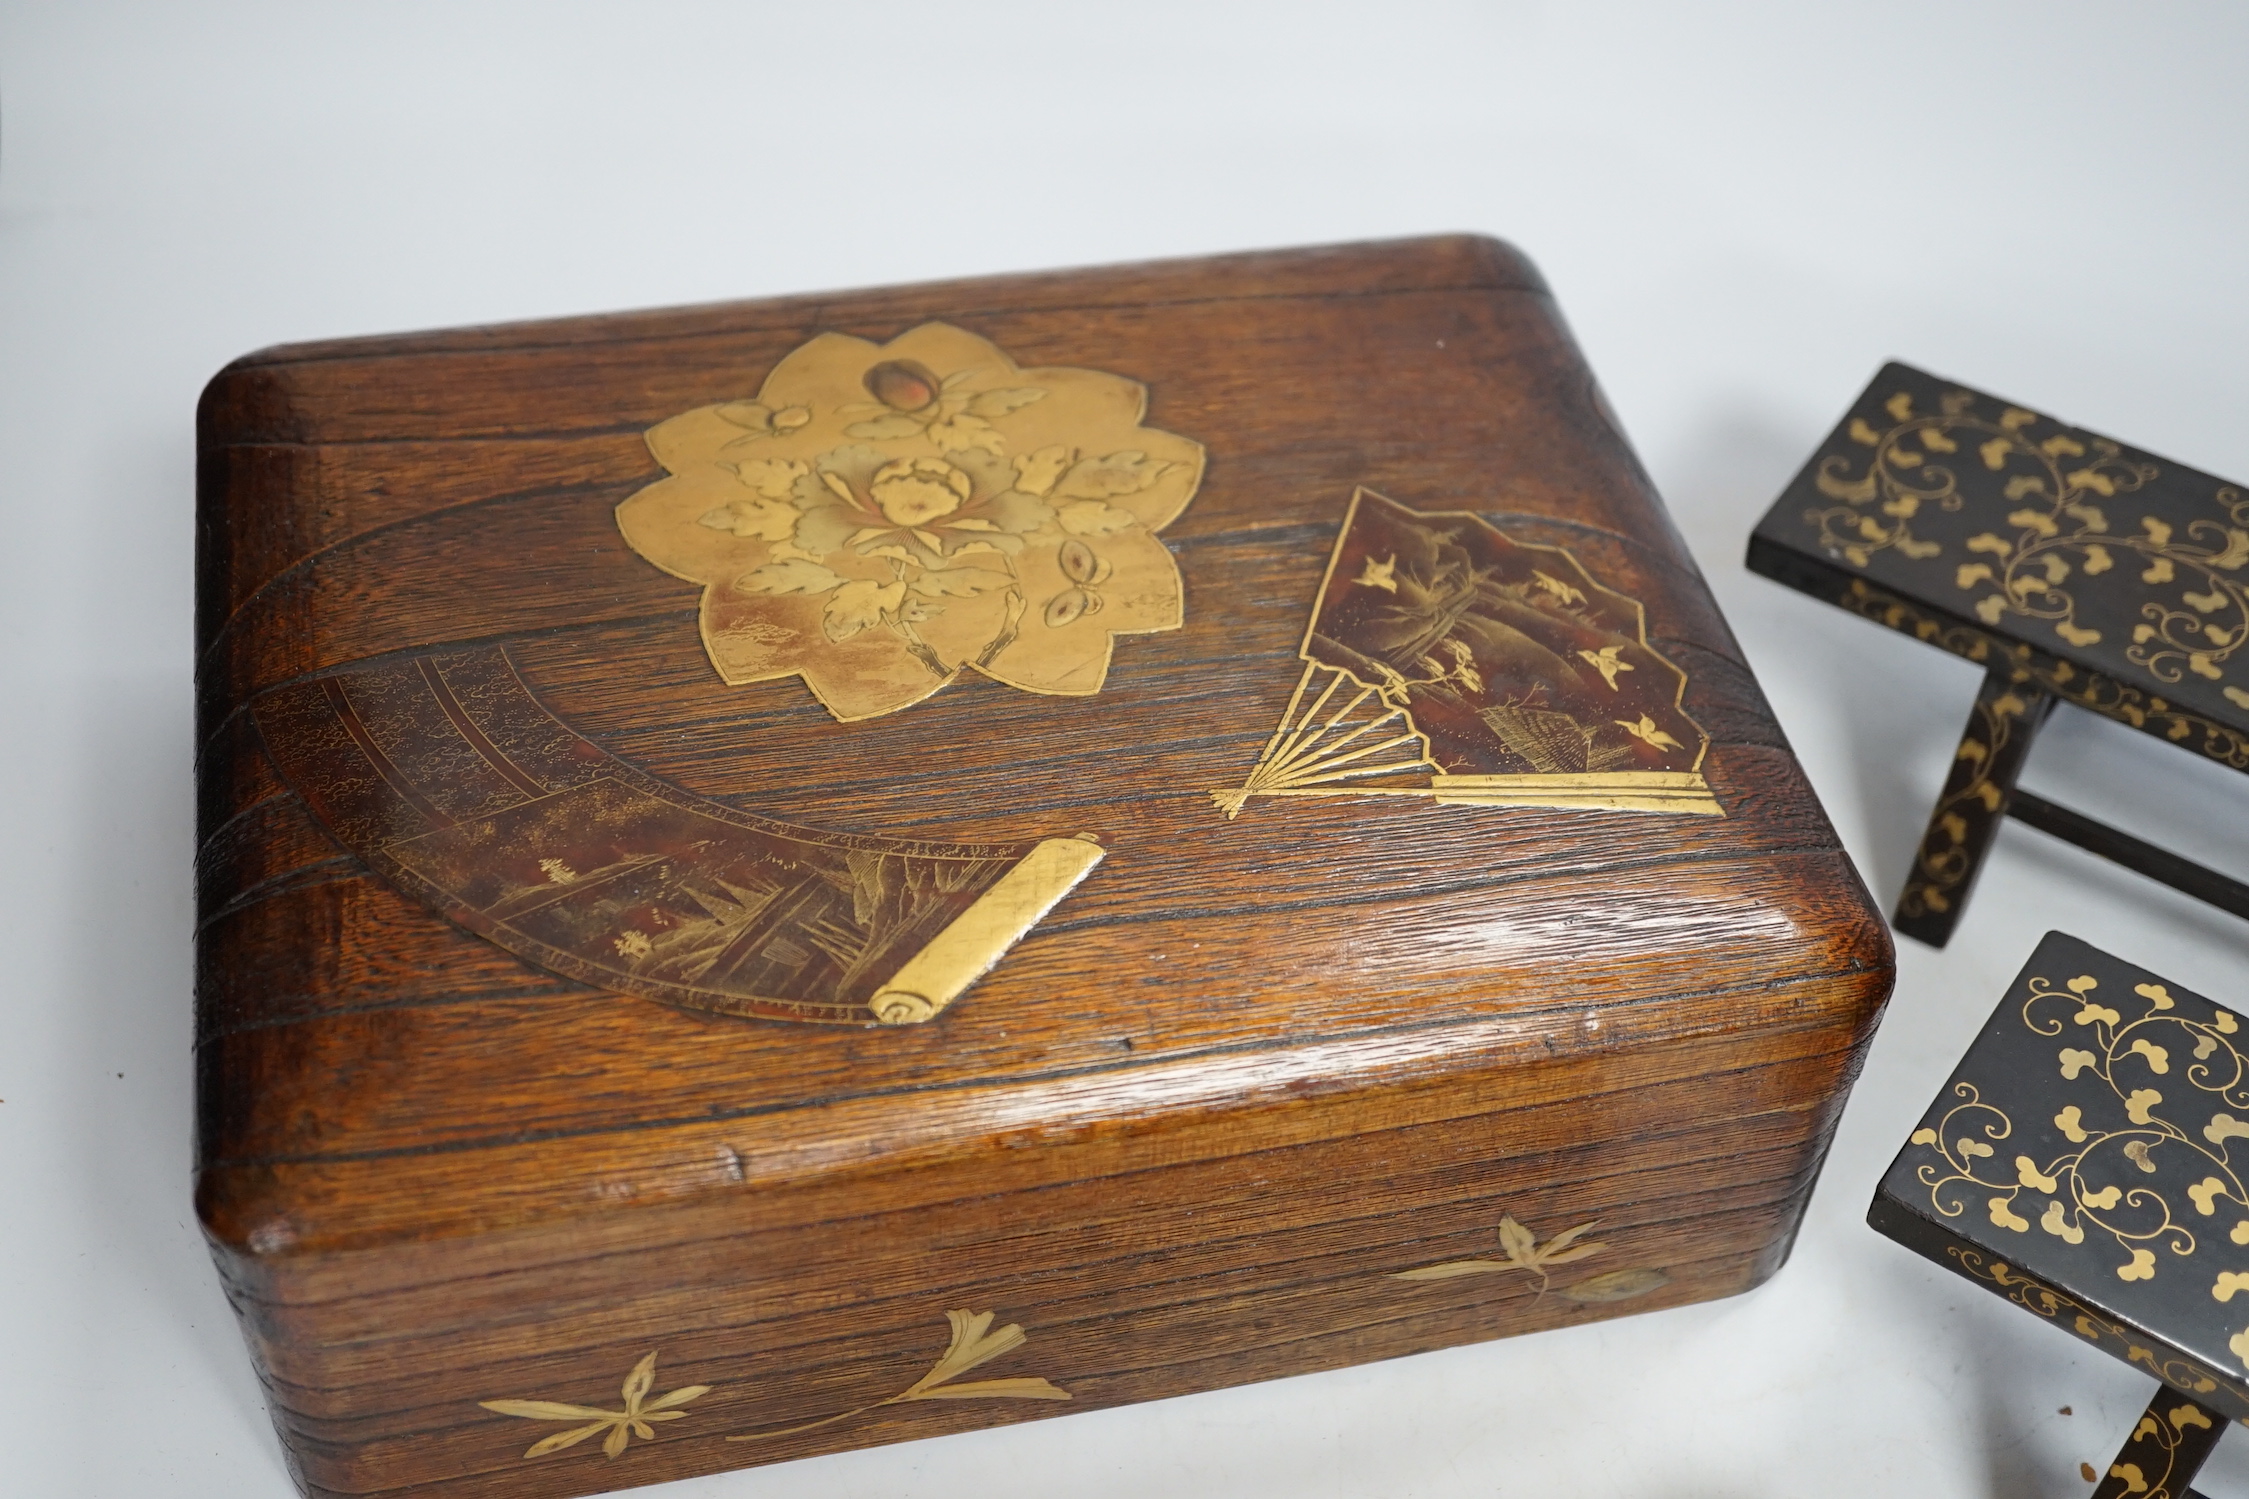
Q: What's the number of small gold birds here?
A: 4